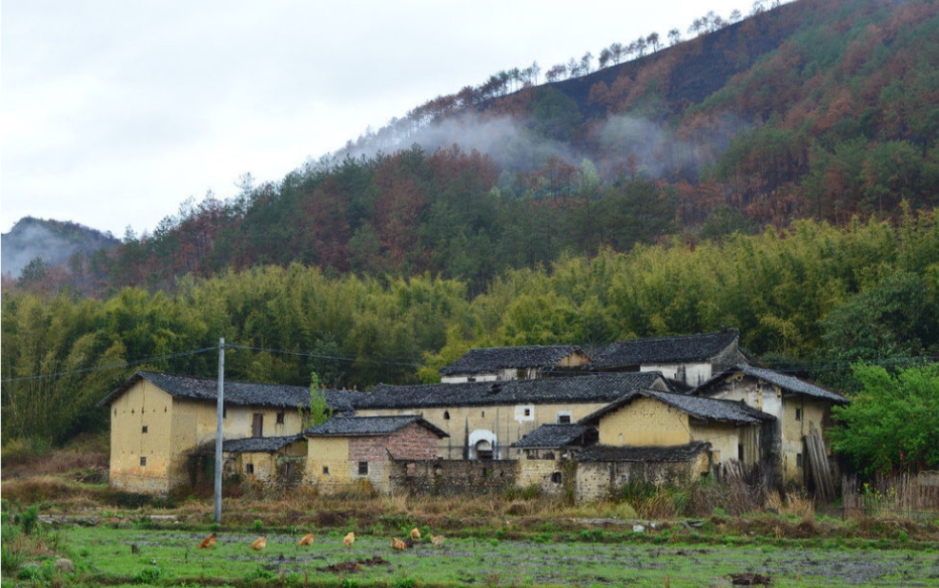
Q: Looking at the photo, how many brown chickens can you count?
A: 7